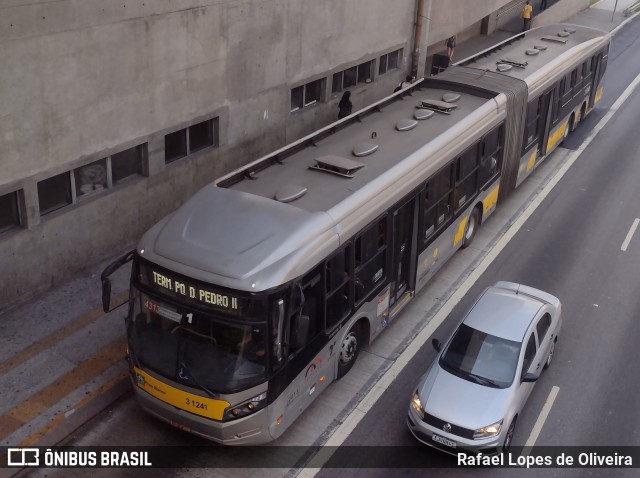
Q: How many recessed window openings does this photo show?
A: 6